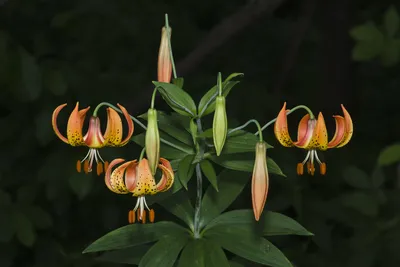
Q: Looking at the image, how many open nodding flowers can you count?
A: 3